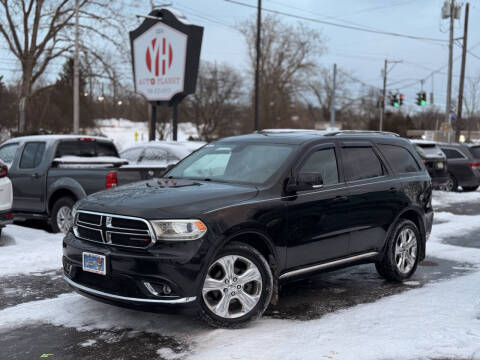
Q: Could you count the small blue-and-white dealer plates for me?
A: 1